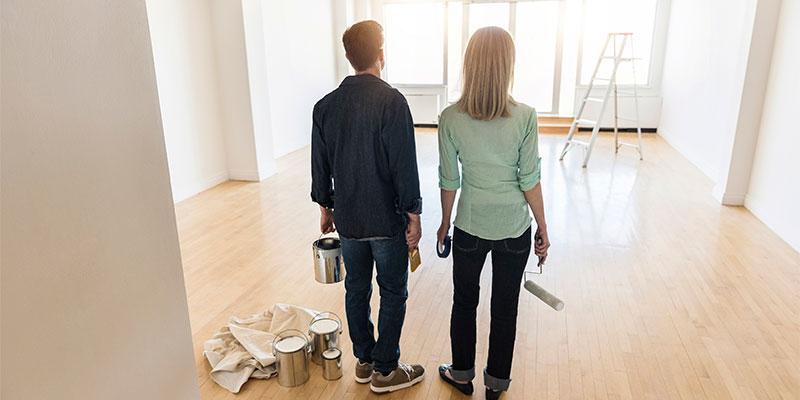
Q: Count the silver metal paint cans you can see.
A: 4